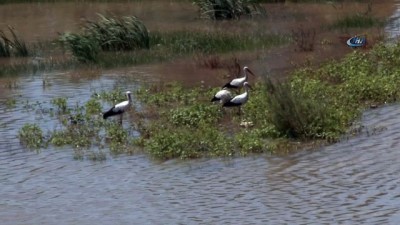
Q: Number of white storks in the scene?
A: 4